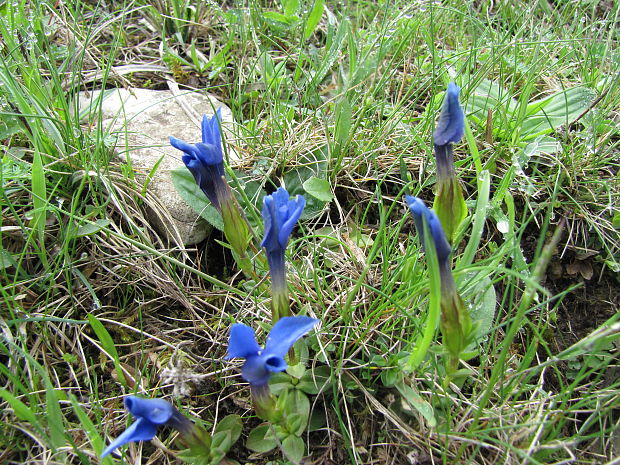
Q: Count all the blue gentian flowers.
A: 6